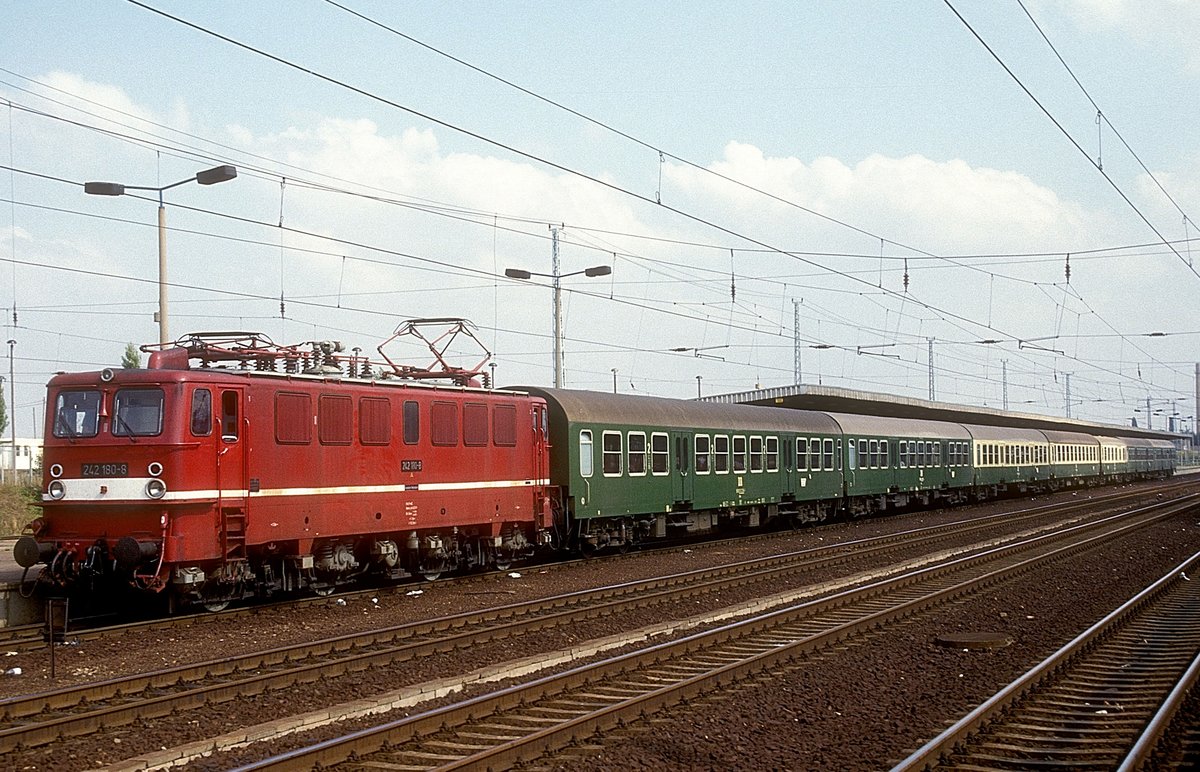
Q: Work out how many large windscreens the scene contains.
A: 2